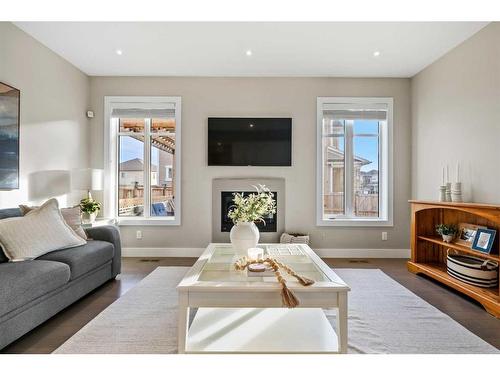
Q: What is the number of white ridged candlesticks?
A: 3